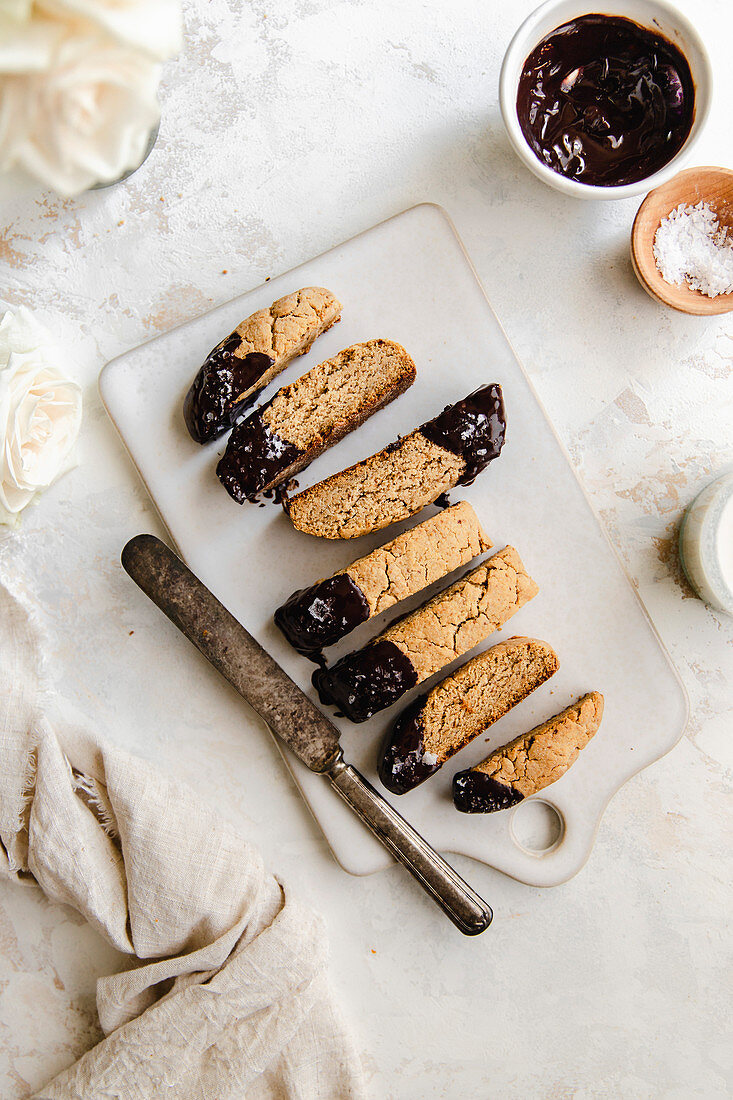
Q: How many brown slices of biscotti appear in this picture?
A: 7